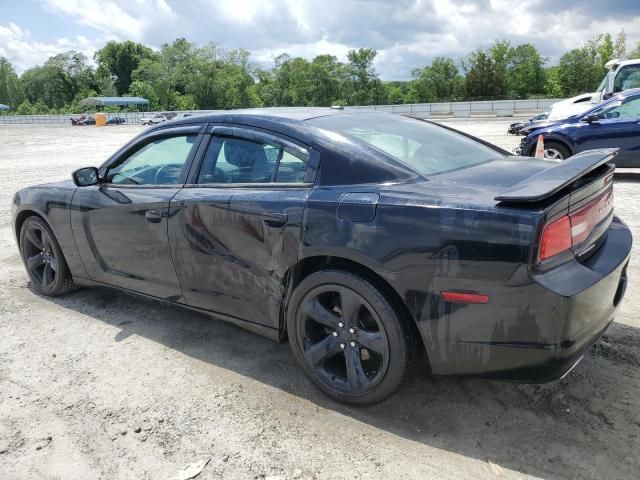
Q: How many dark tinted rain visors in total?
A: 2